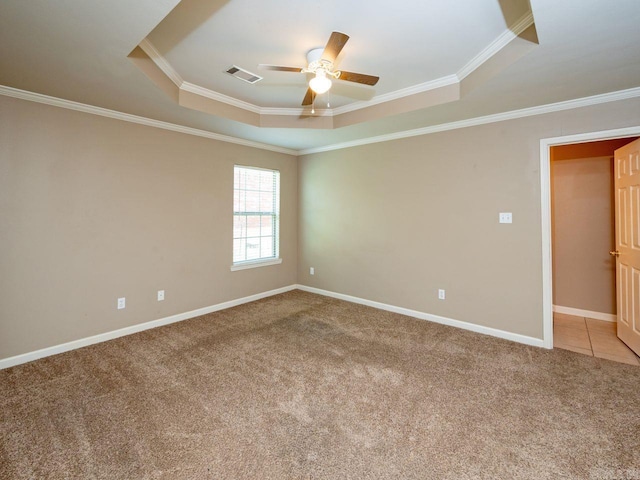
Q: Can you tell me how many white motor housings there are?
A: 1